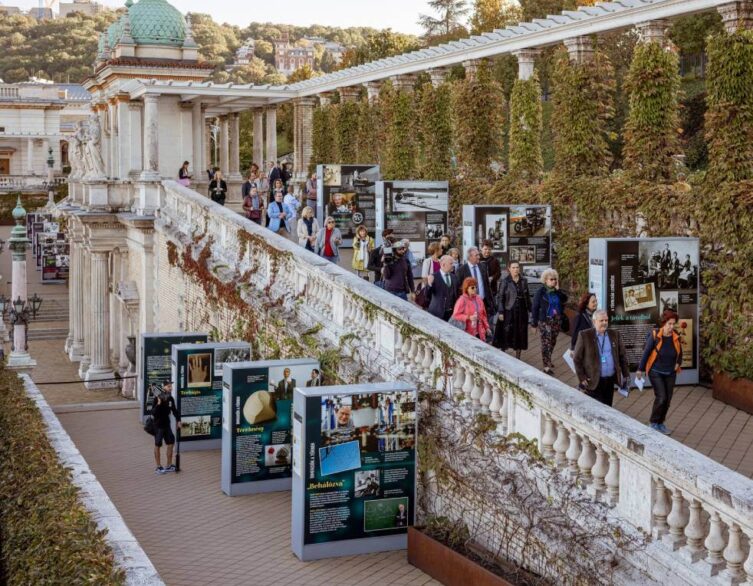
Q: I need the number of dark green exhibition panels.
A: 4